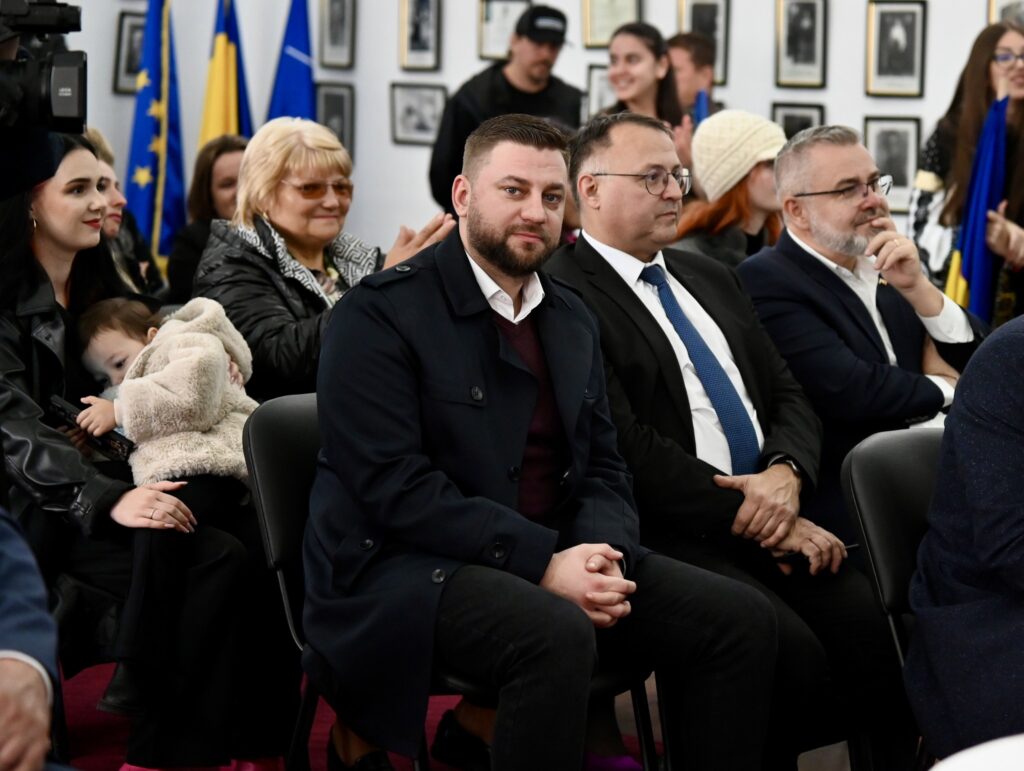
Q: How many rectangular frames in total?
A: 14